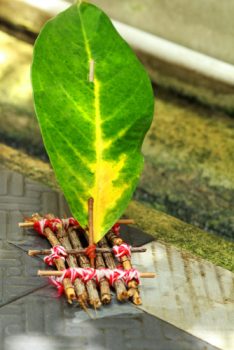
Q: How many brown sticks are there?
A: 10